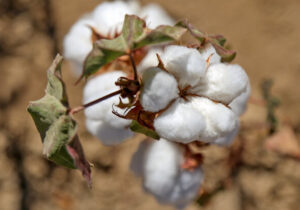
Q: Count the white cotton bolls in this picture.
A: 4